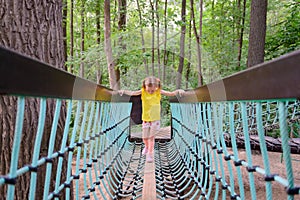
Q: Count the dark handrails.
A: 2